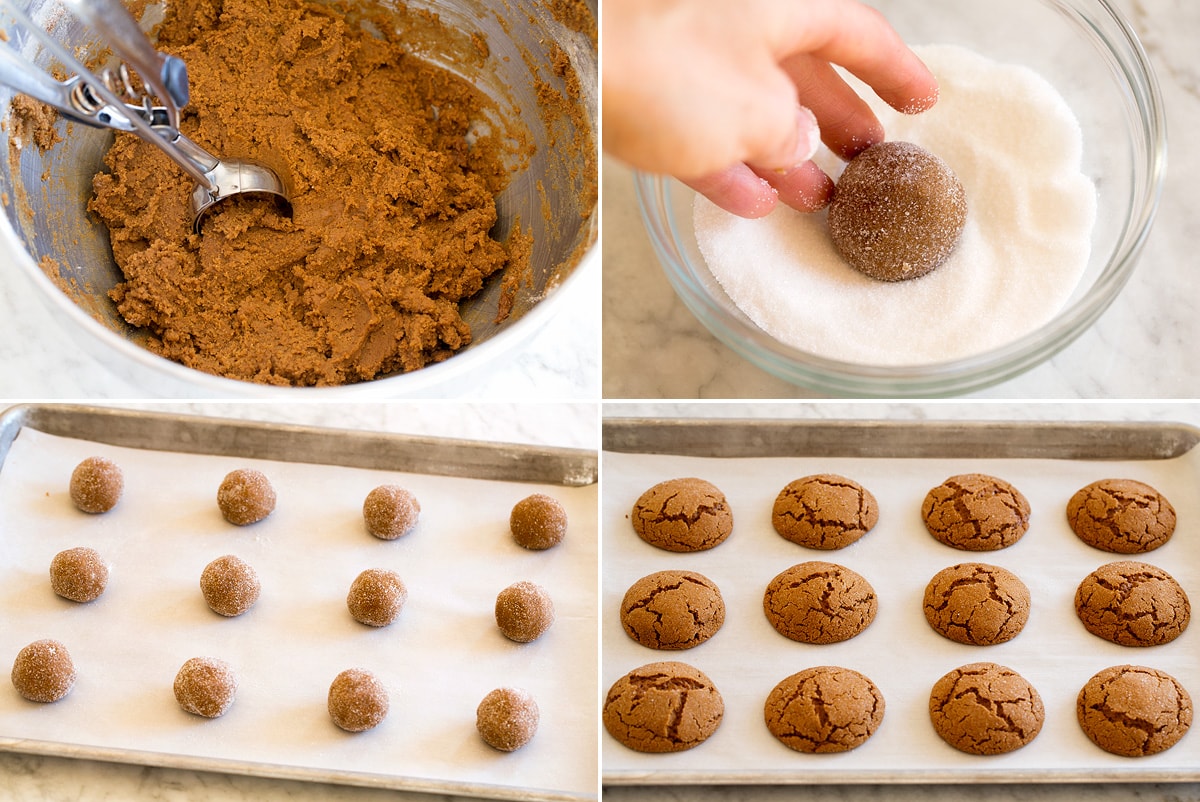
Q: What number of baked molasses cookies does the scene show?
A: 12